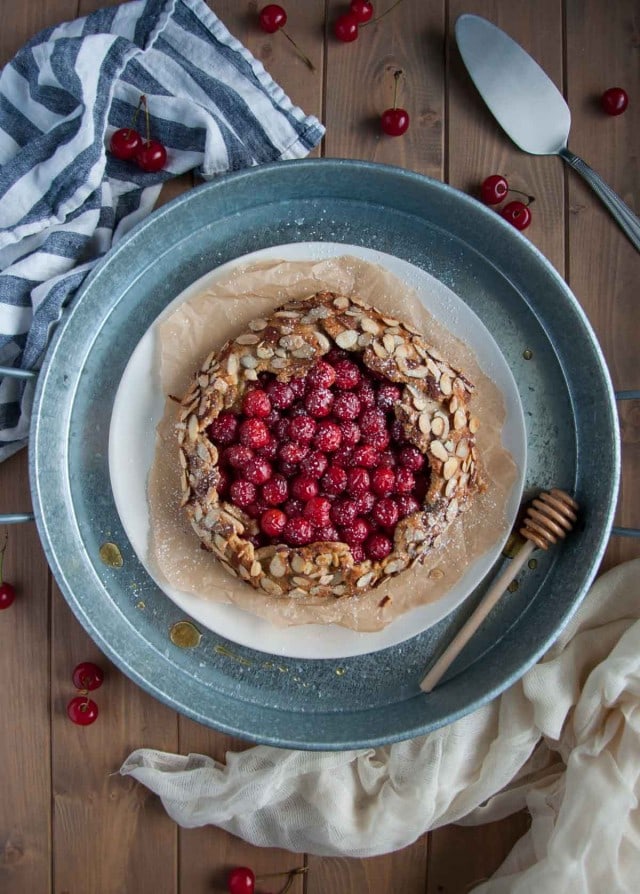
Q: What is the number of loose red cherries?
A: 13